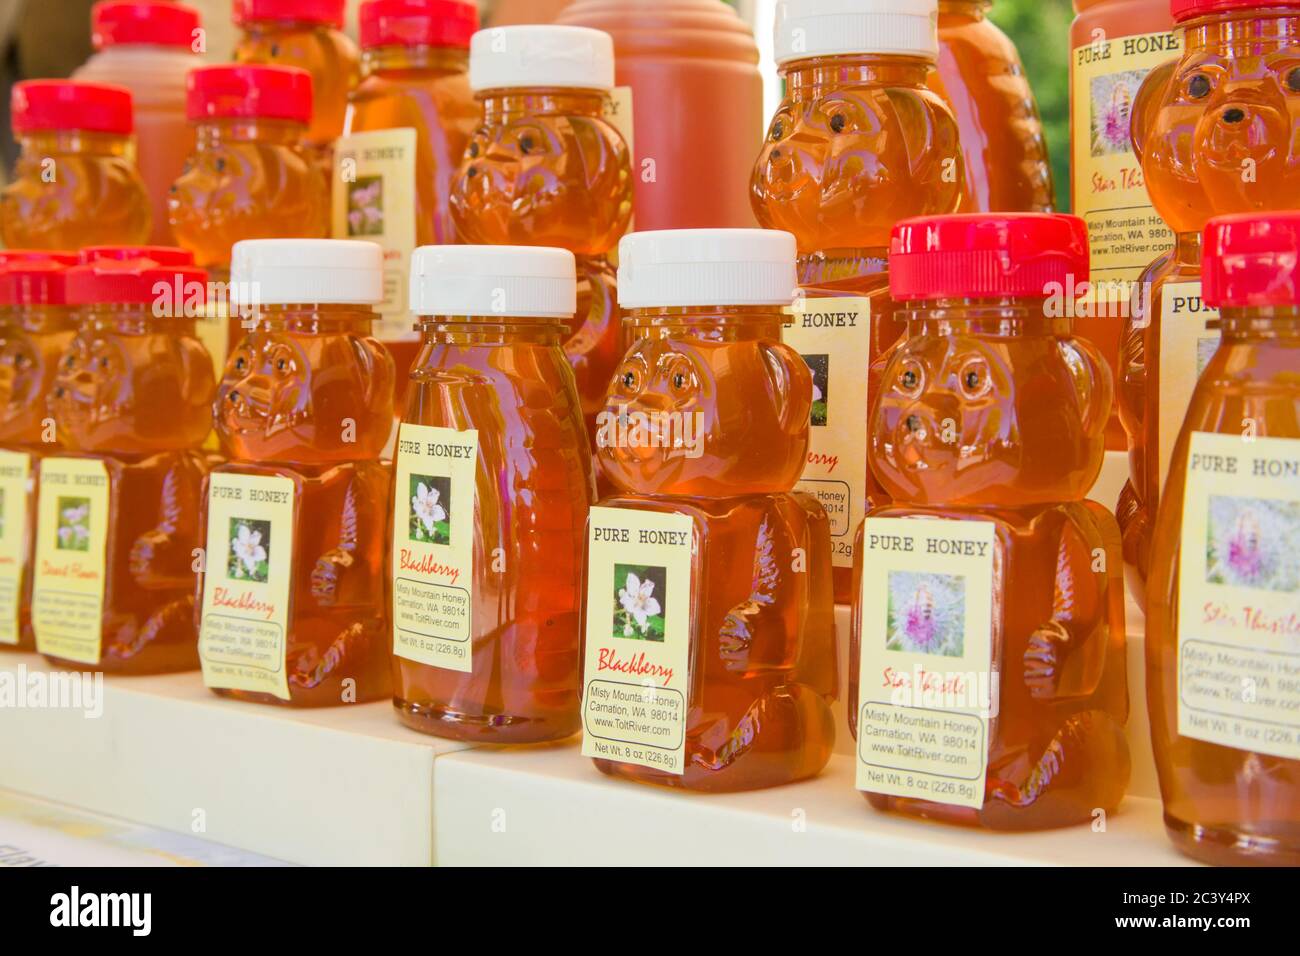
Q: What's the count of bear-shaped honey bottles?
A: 11